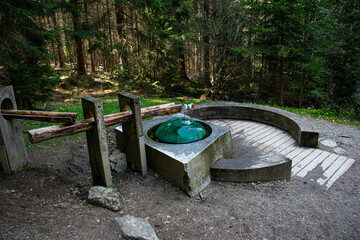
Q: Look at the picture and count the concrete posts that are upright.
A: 3